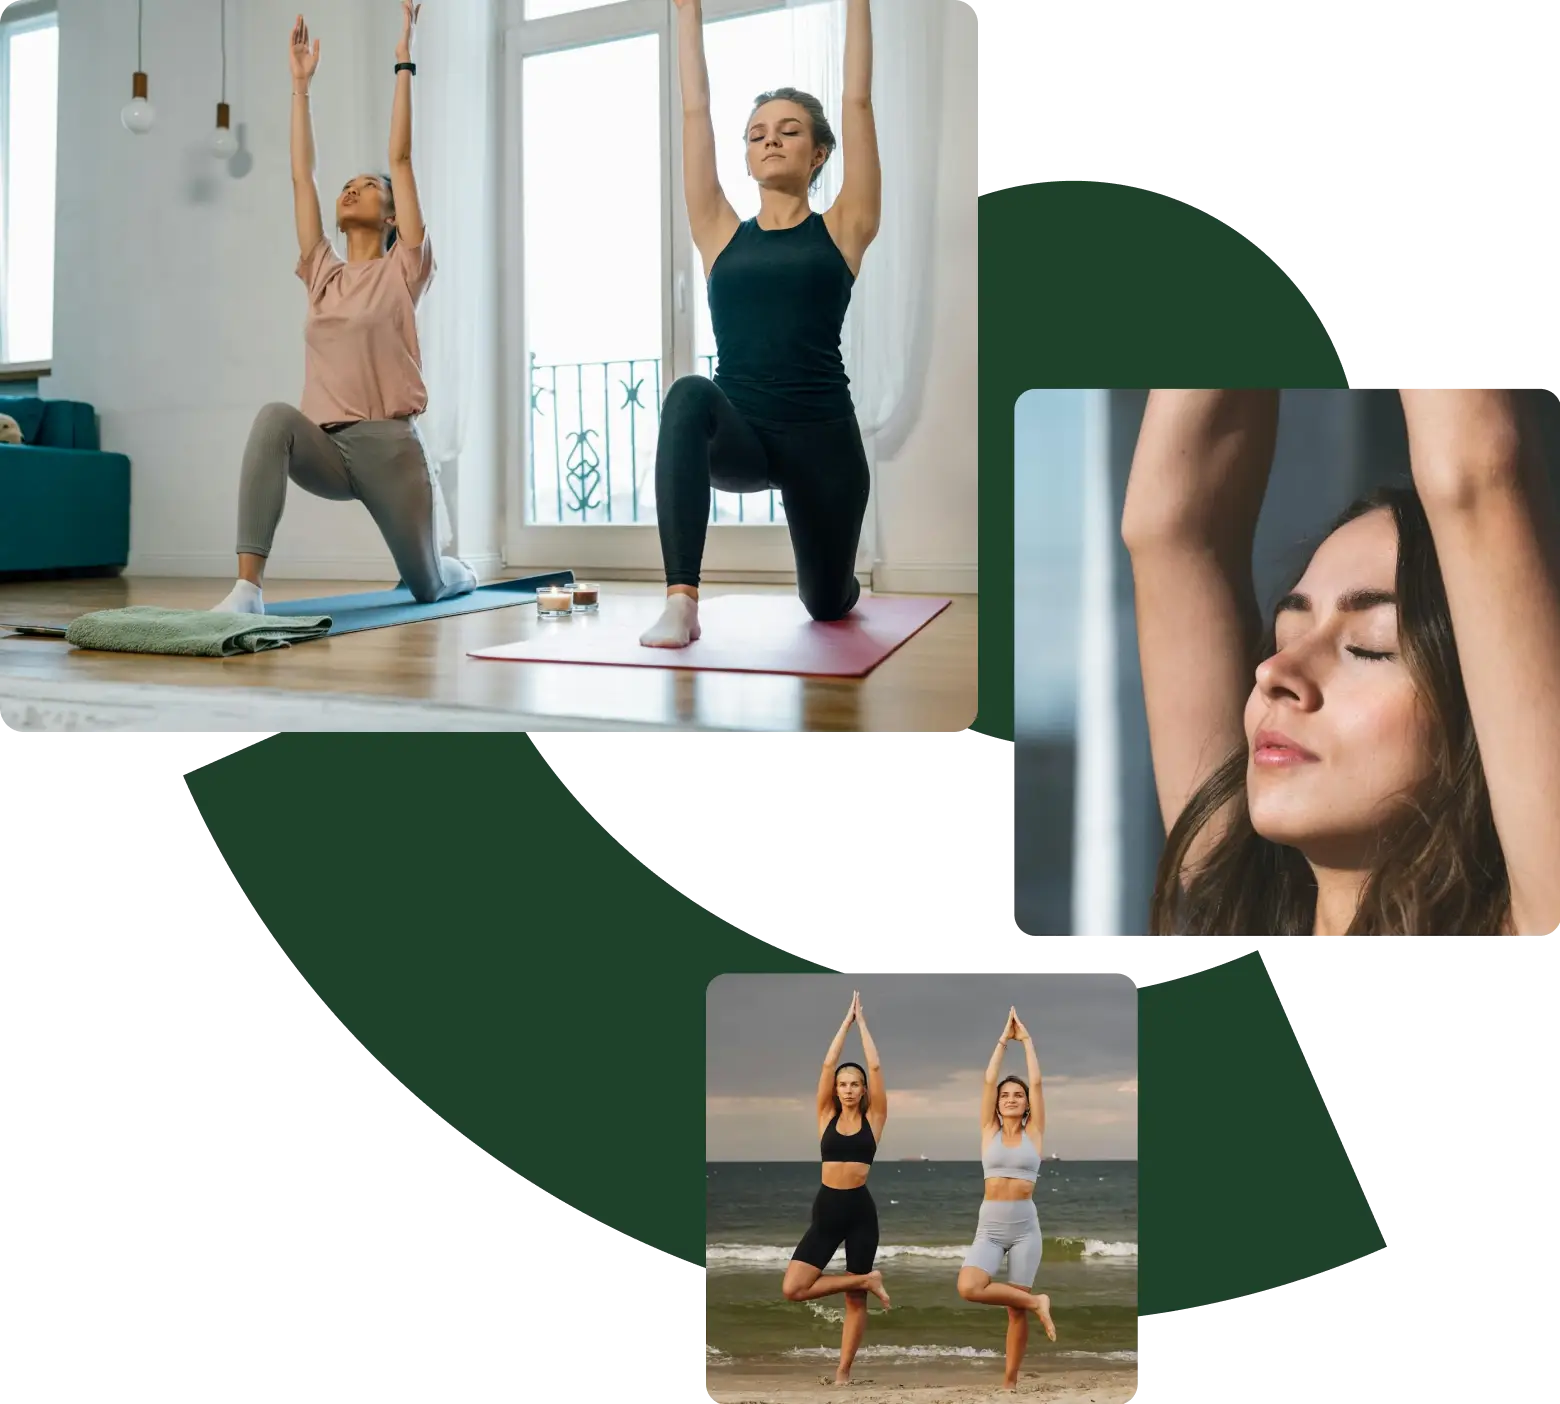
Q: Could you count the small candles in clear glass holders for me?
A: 2